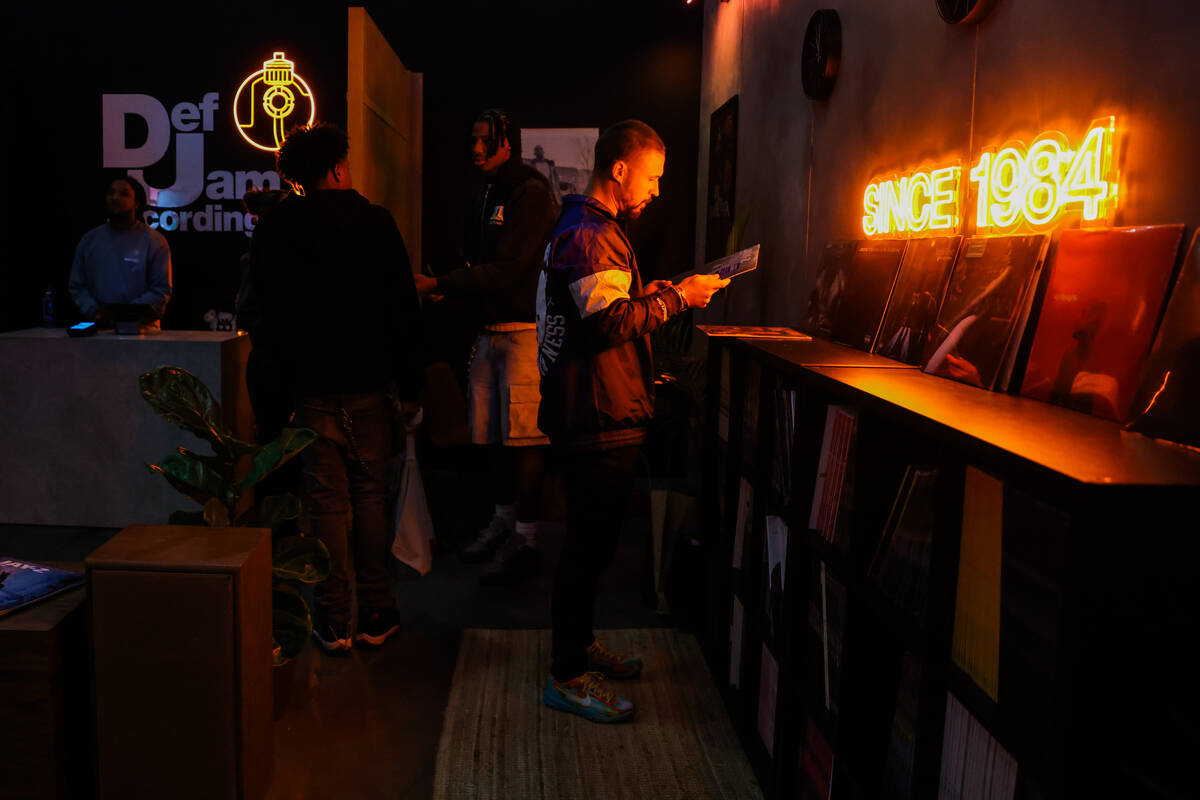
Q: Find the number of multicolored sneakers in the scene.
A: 2